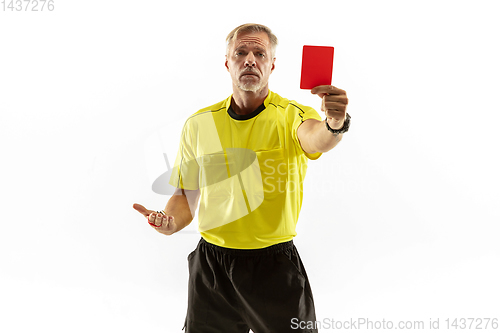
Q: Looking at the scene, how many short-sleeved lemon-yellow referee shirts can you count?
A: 1